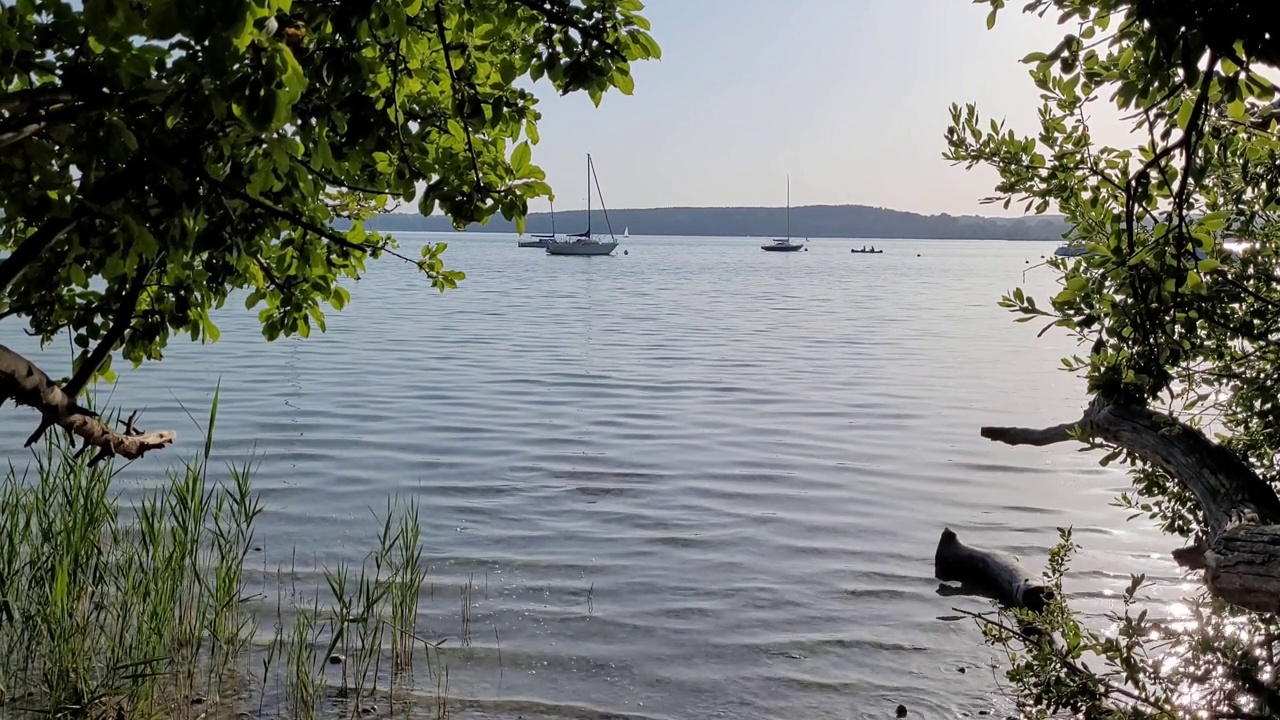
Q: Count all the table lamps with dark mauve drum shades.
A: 0